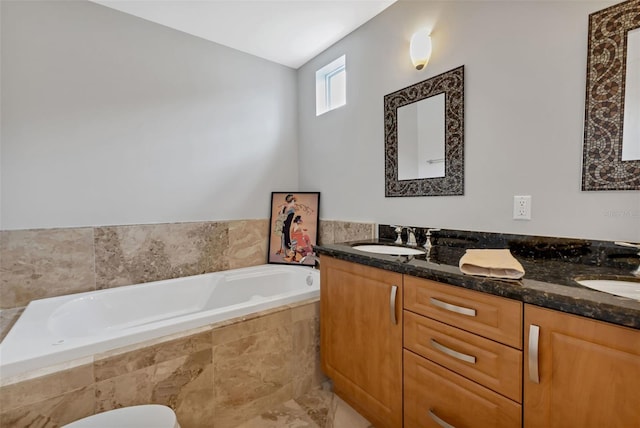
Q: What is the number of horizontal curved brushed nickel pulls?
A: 3